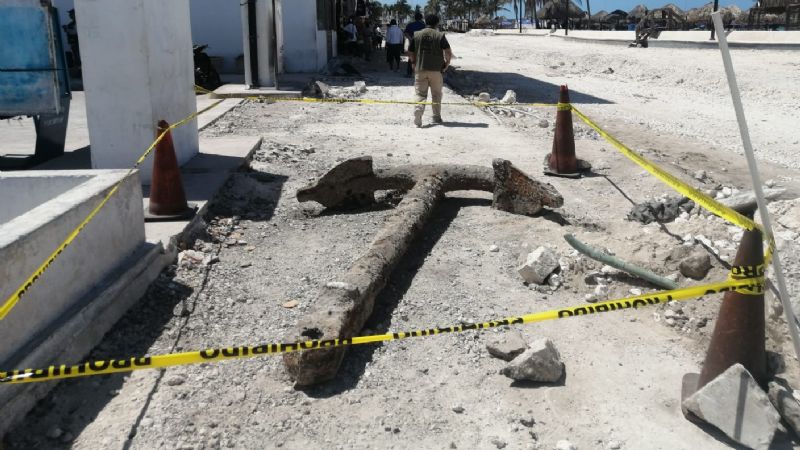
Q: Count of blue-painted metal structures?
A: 1